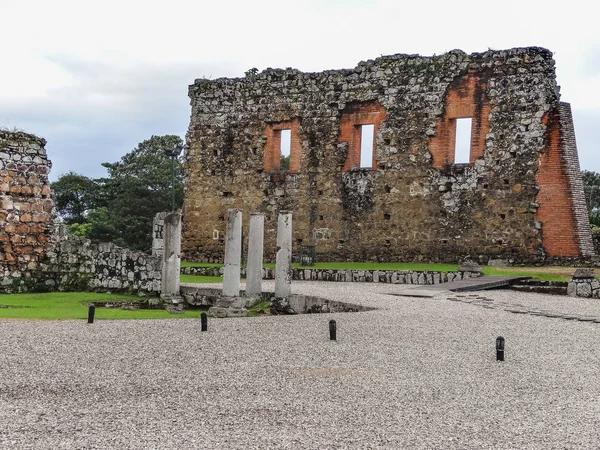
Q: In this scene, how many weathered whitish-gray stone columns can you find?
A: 4